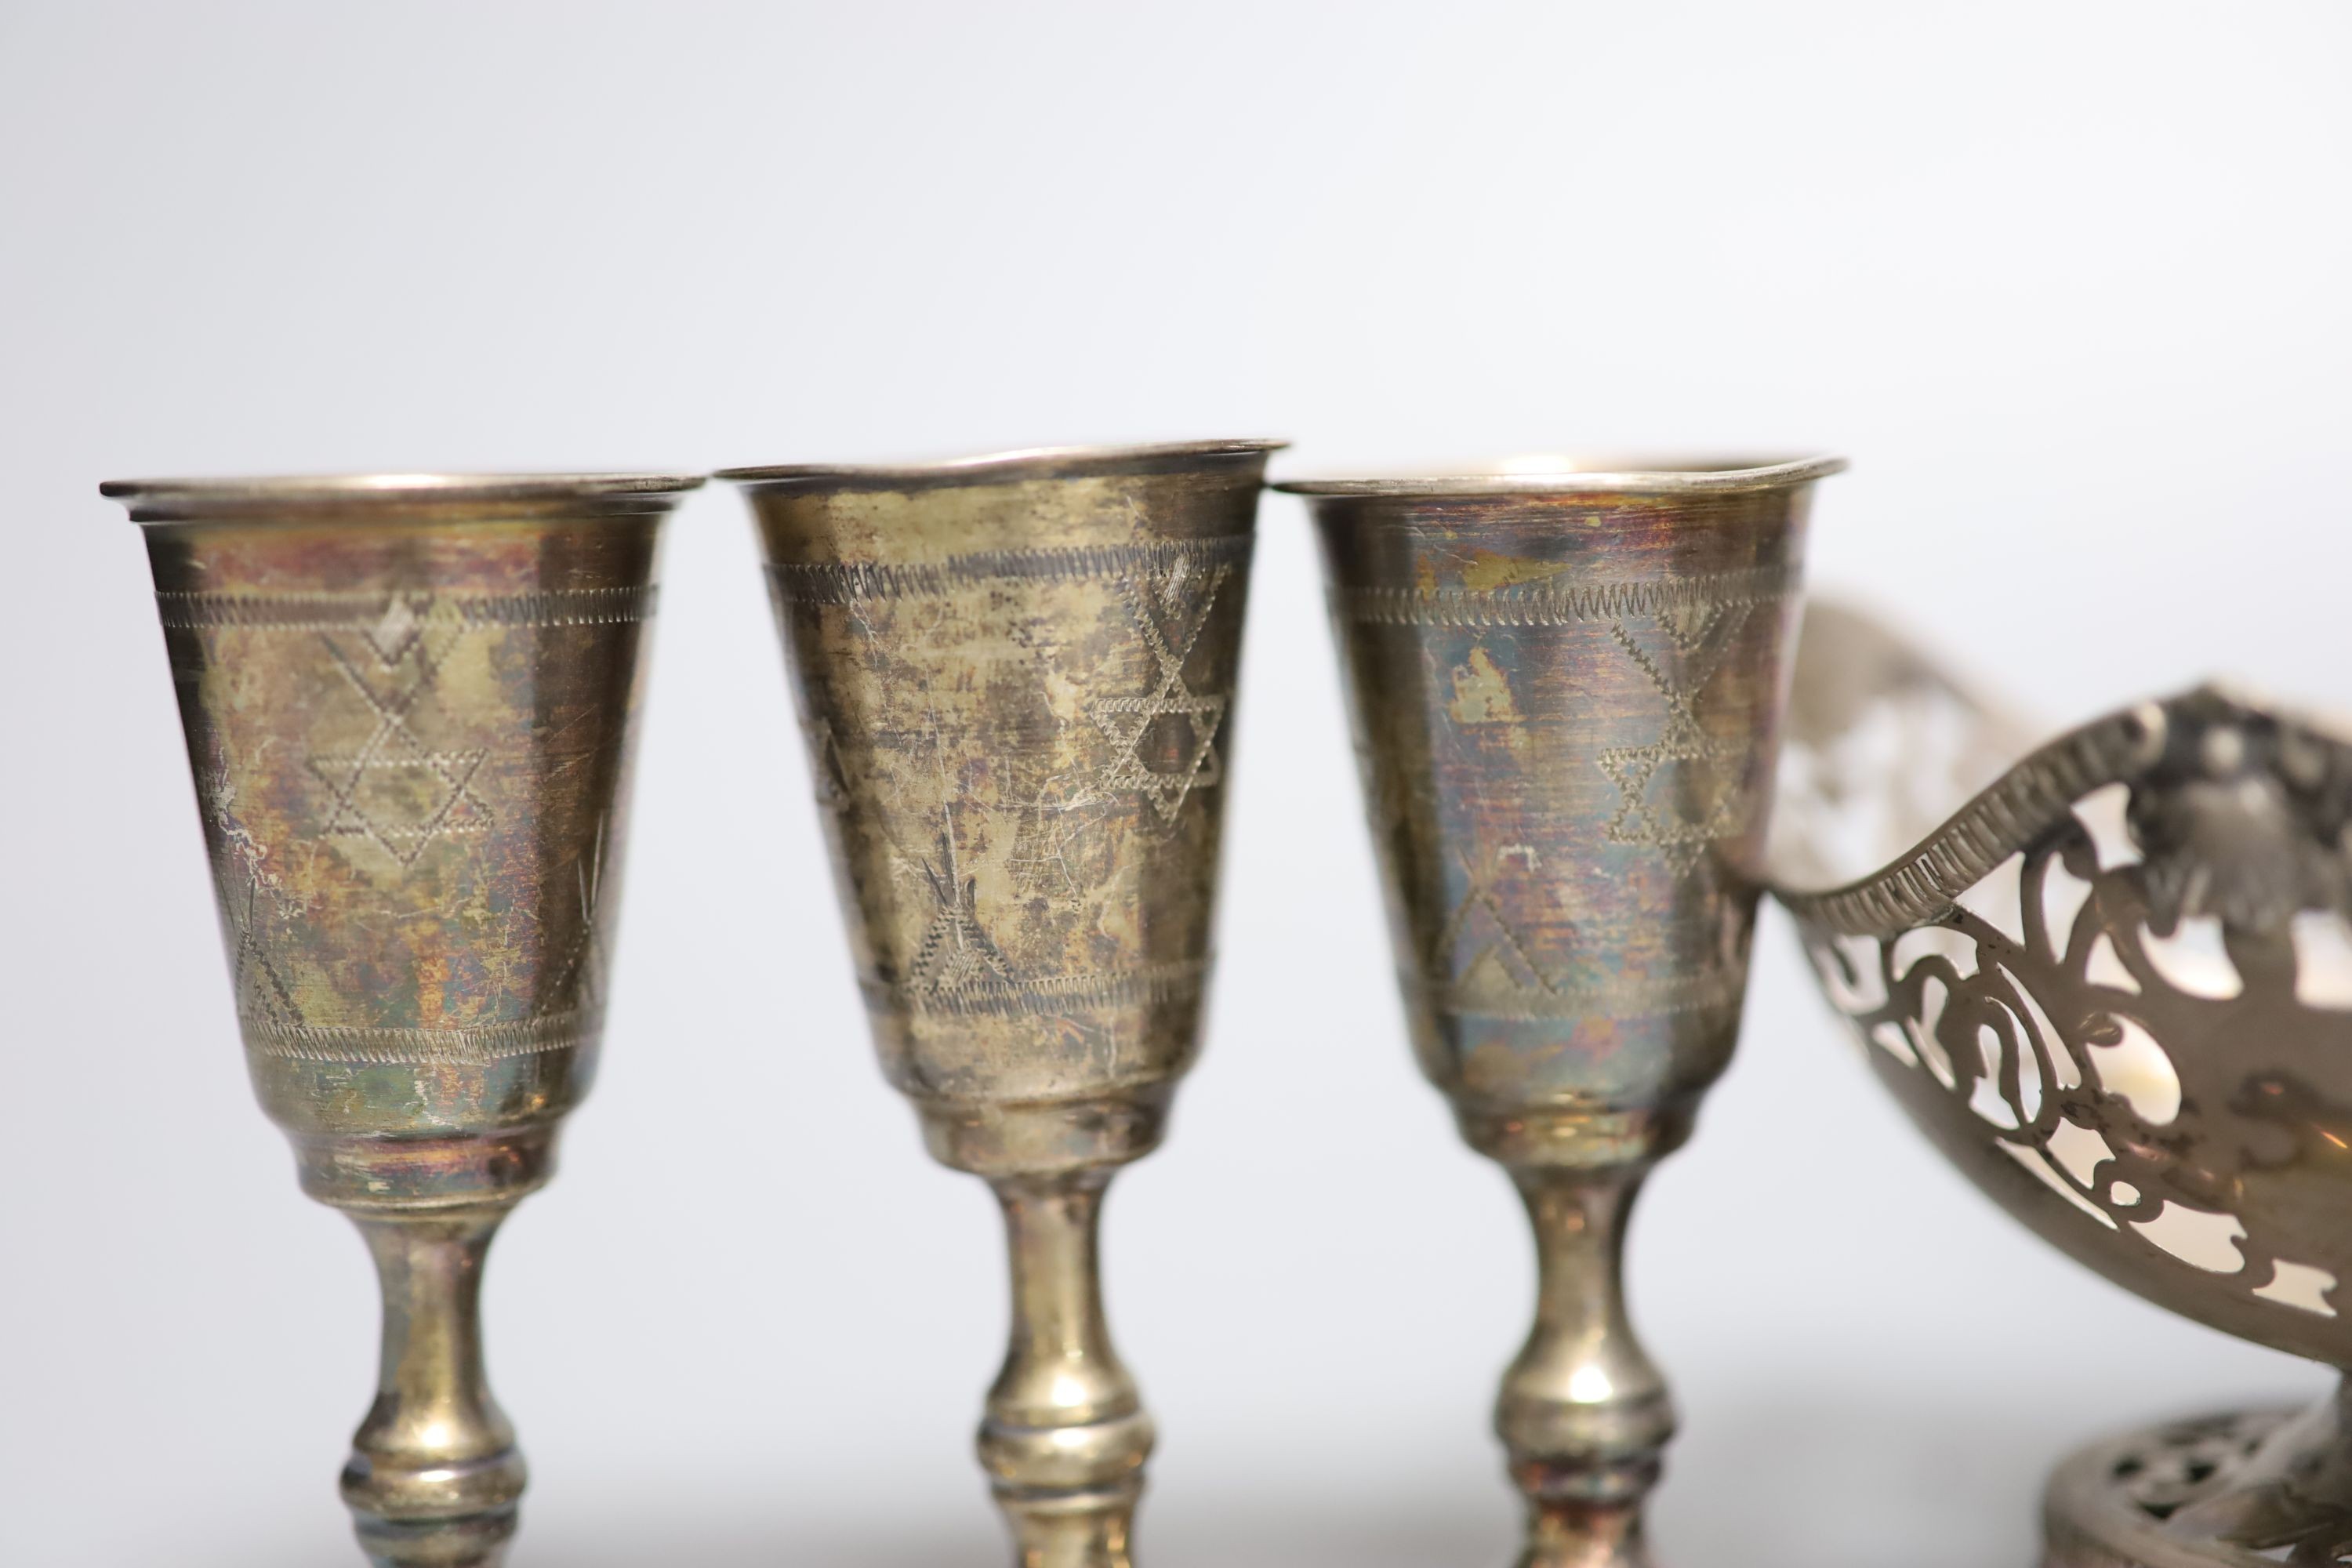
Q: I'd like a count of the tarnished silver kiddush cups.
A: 3